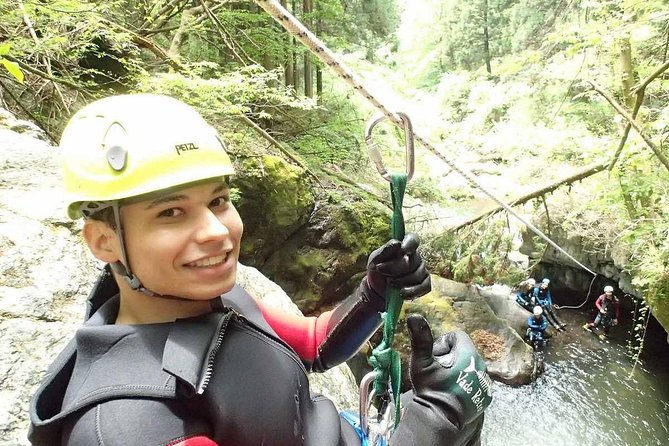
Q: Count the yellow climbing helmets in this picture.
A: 1